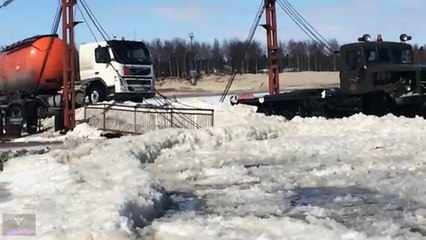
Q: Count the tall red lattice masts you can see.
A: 2